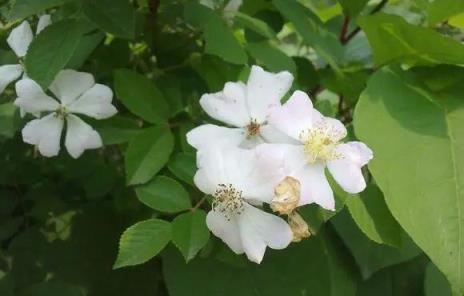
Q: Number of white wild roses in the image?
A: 5